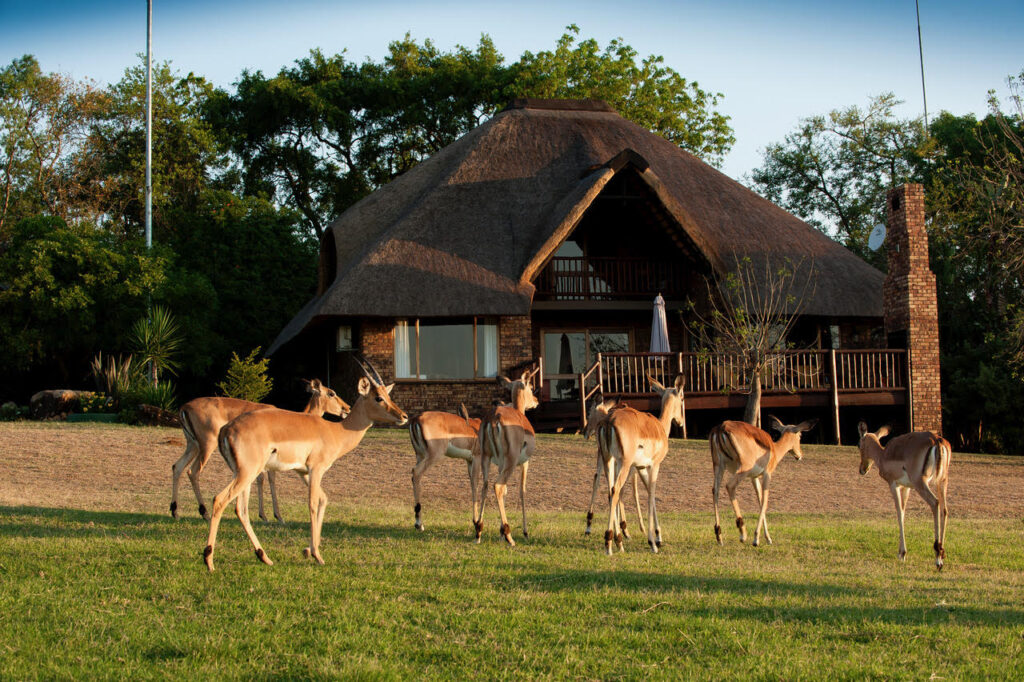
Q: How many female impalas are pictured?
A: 7